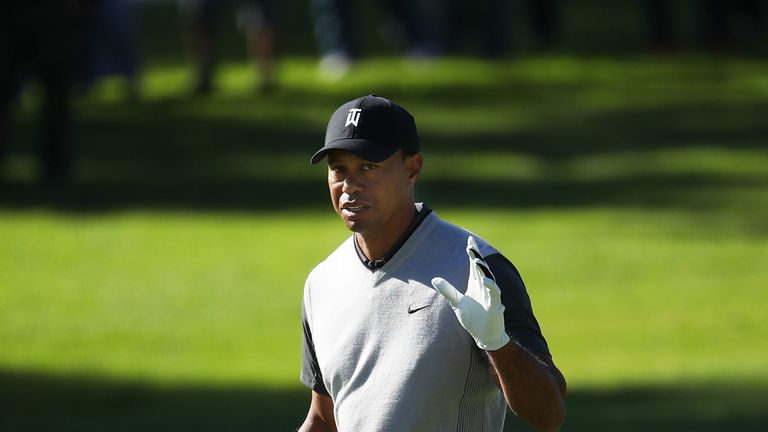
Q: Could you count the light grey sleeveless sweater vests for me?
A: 1